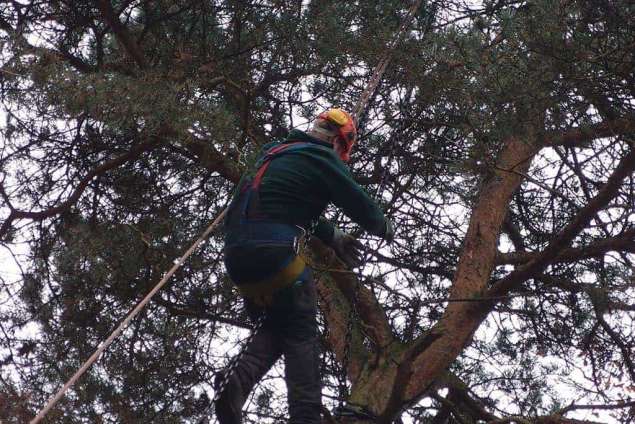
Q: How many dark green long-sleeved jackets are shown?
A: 1